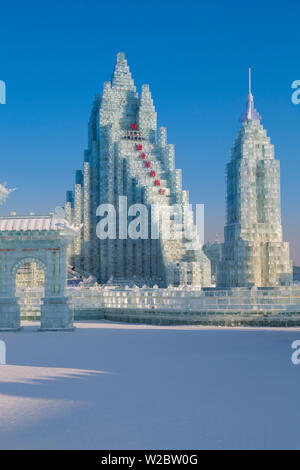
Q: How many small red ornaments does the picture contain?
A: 7